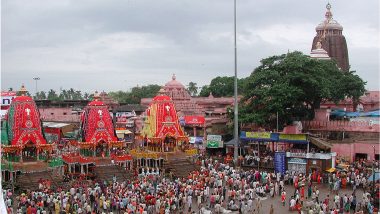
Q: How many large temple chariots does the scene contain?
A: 3